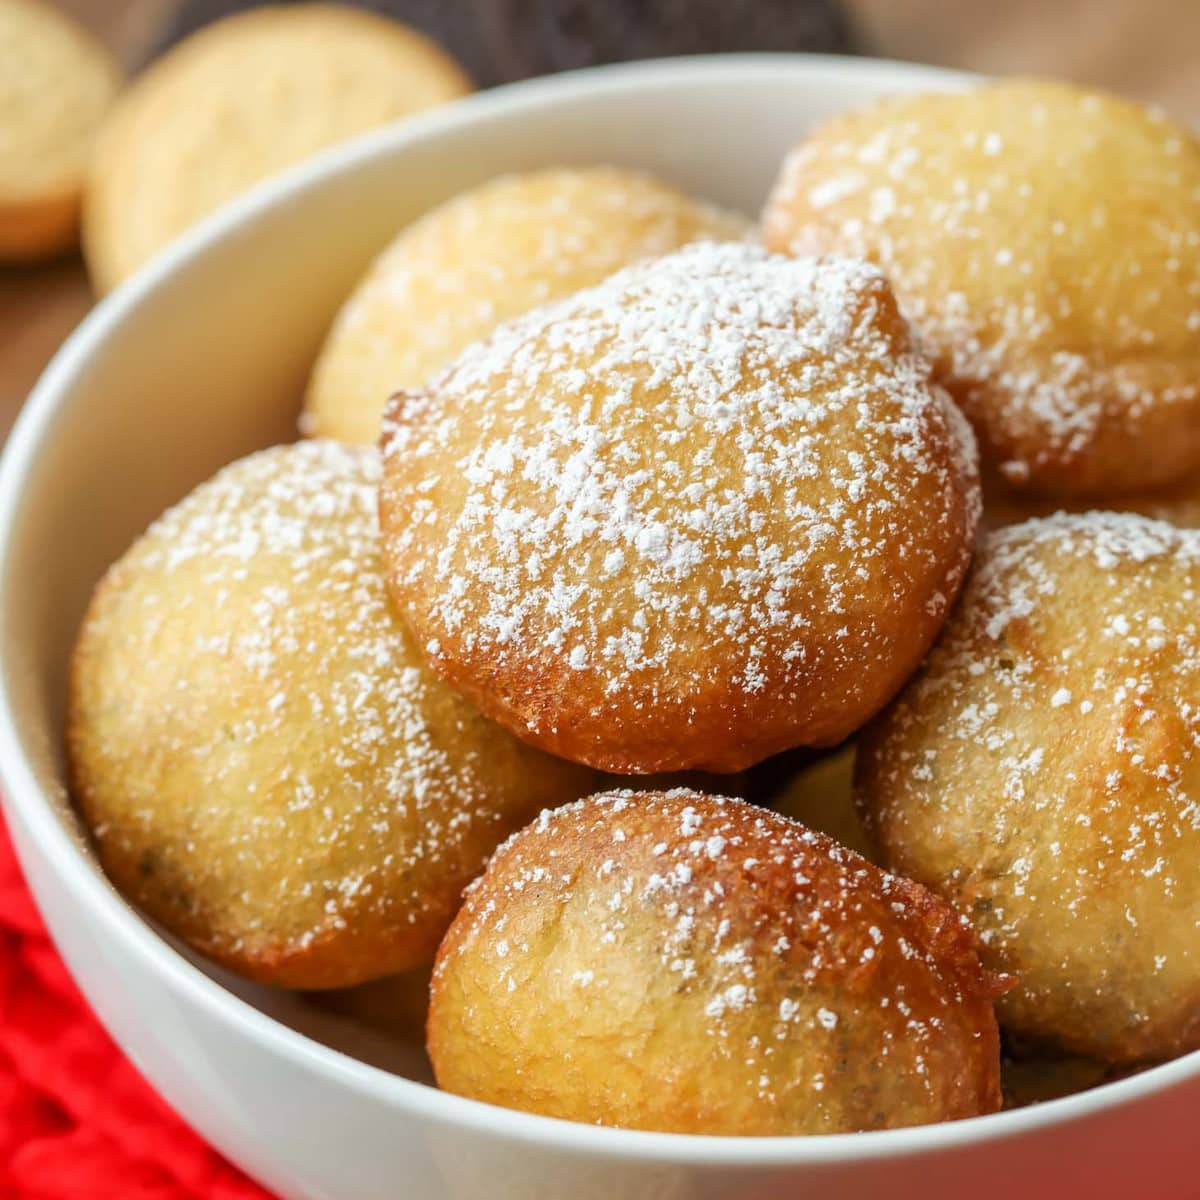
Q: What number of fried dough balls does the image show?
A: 6